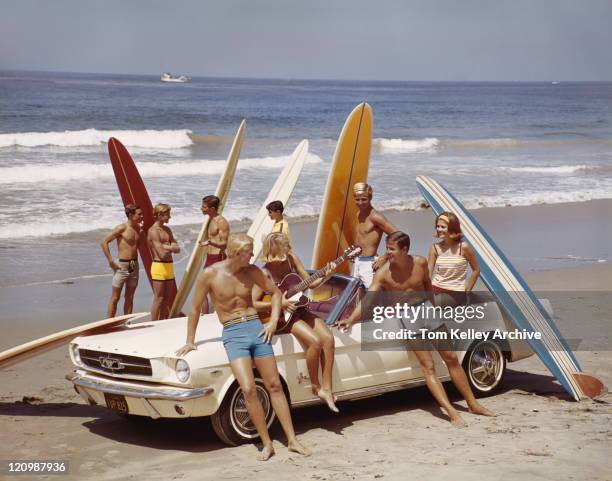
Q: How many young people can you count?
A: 9